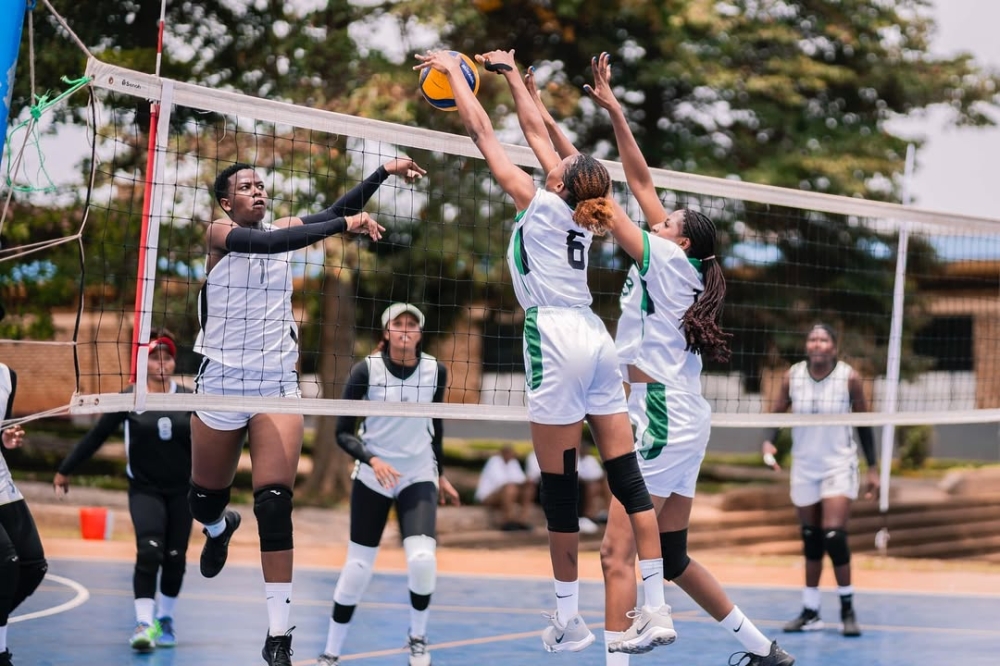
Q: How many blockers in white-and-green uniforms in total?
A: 2